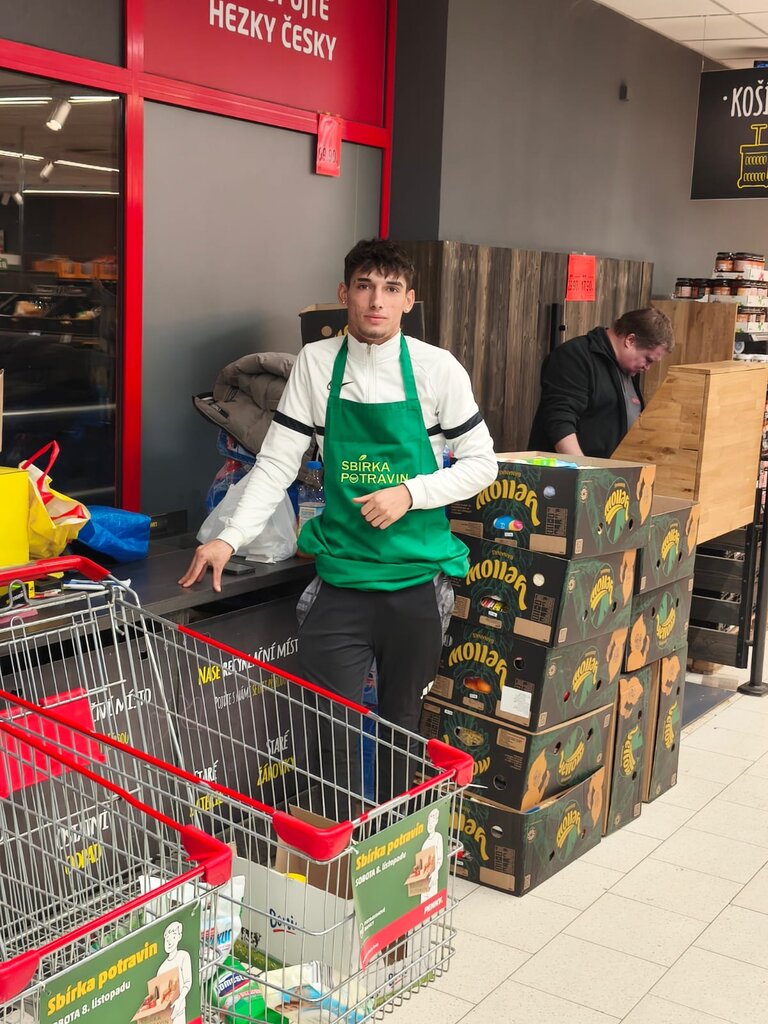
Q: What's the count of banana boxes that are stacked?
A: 9